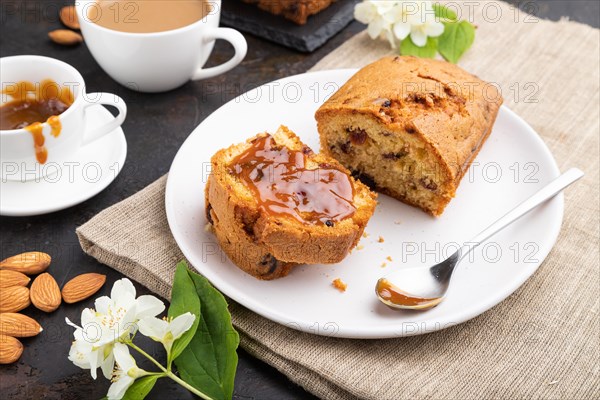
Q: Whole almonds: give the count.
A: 9